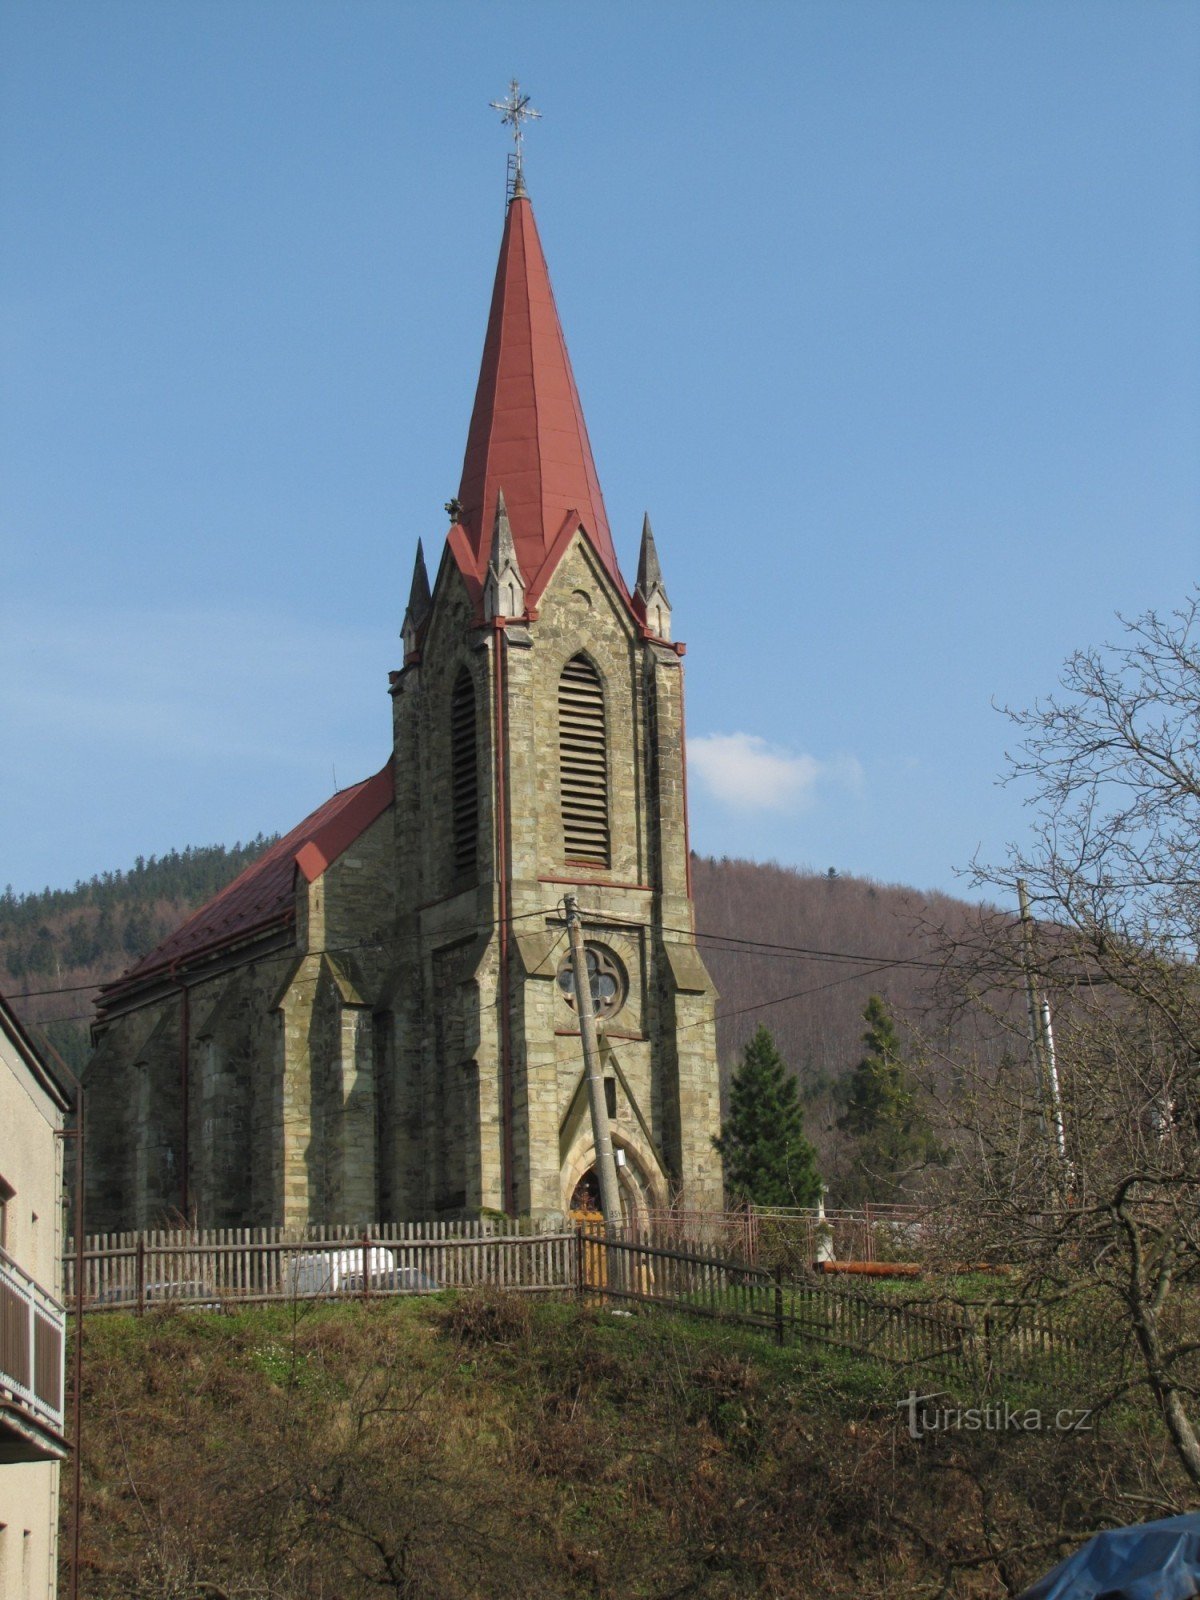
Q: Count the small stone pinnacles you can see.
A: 3